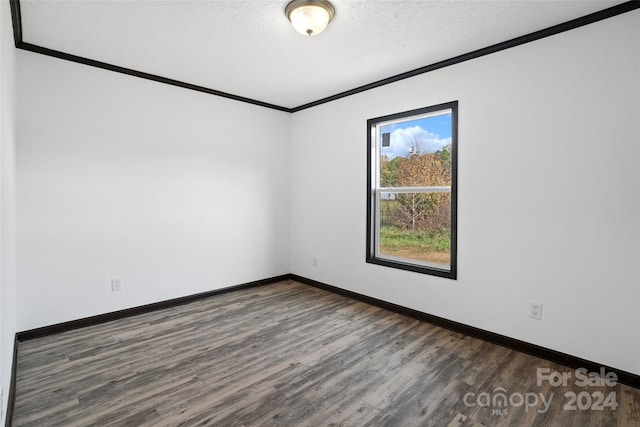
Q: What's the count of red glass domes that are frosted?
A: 0